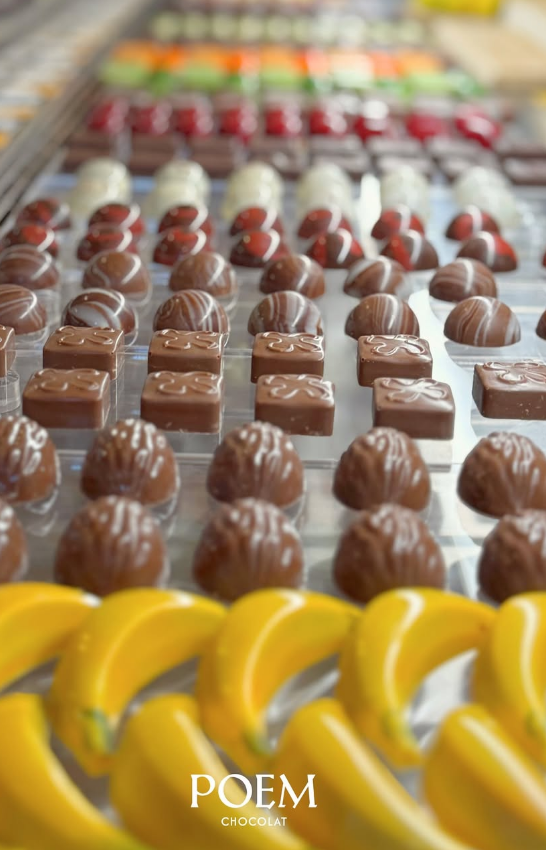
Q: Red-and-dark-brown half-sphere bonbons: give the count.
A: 14